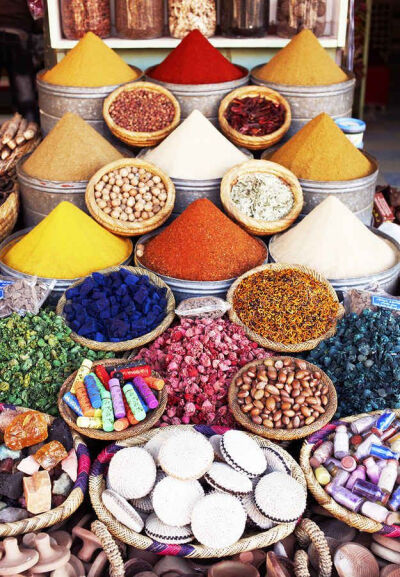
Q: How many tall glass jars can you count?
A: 5